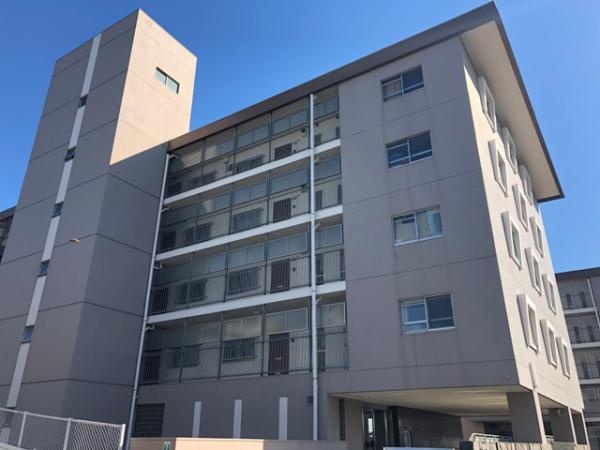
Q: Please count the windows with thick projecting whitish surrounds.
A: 12